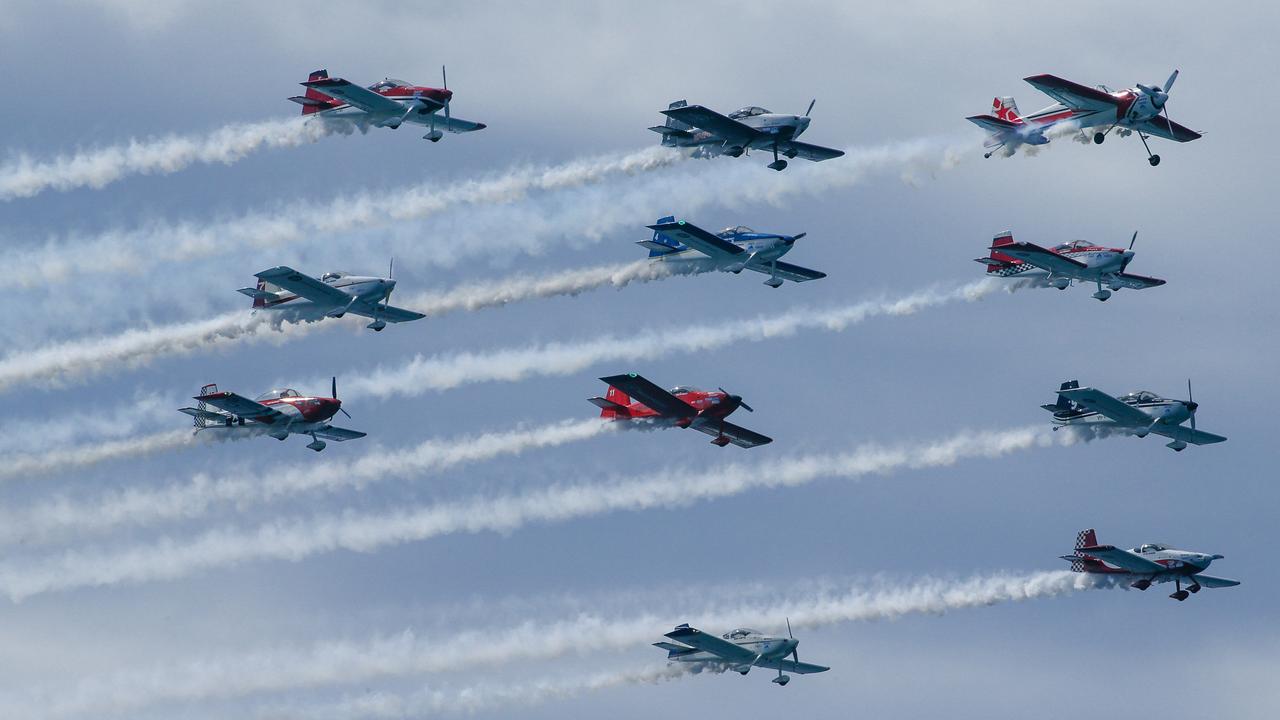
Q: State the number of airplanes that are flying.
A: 11